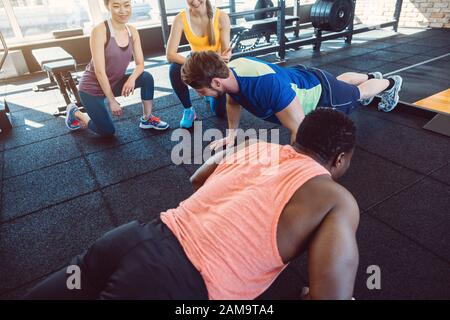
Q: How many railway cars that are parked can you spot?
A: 0